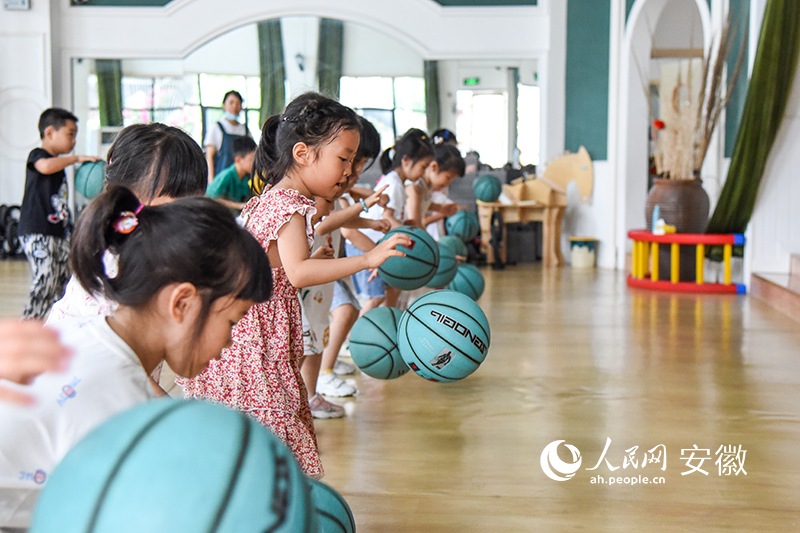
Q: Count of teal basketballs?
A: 11